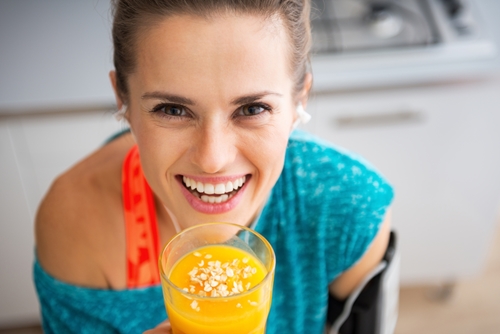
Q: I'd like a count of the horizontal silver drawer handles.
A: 1